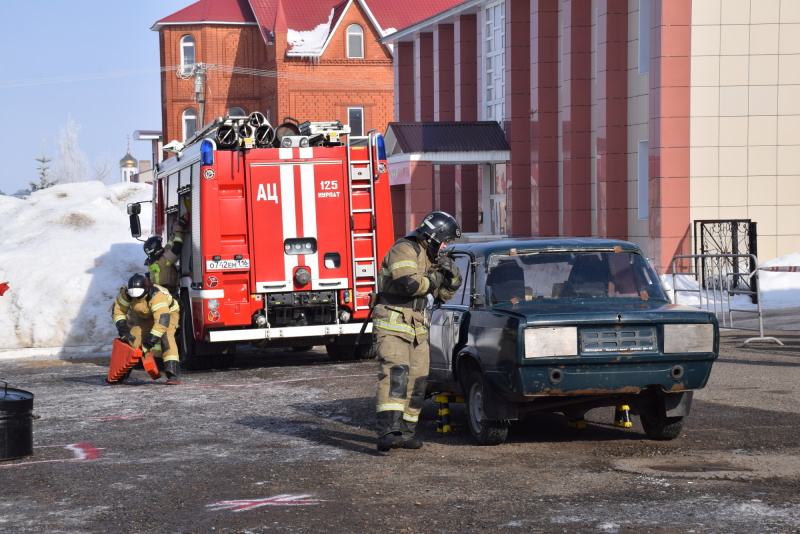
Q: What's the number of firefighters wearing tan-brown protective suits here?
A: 3